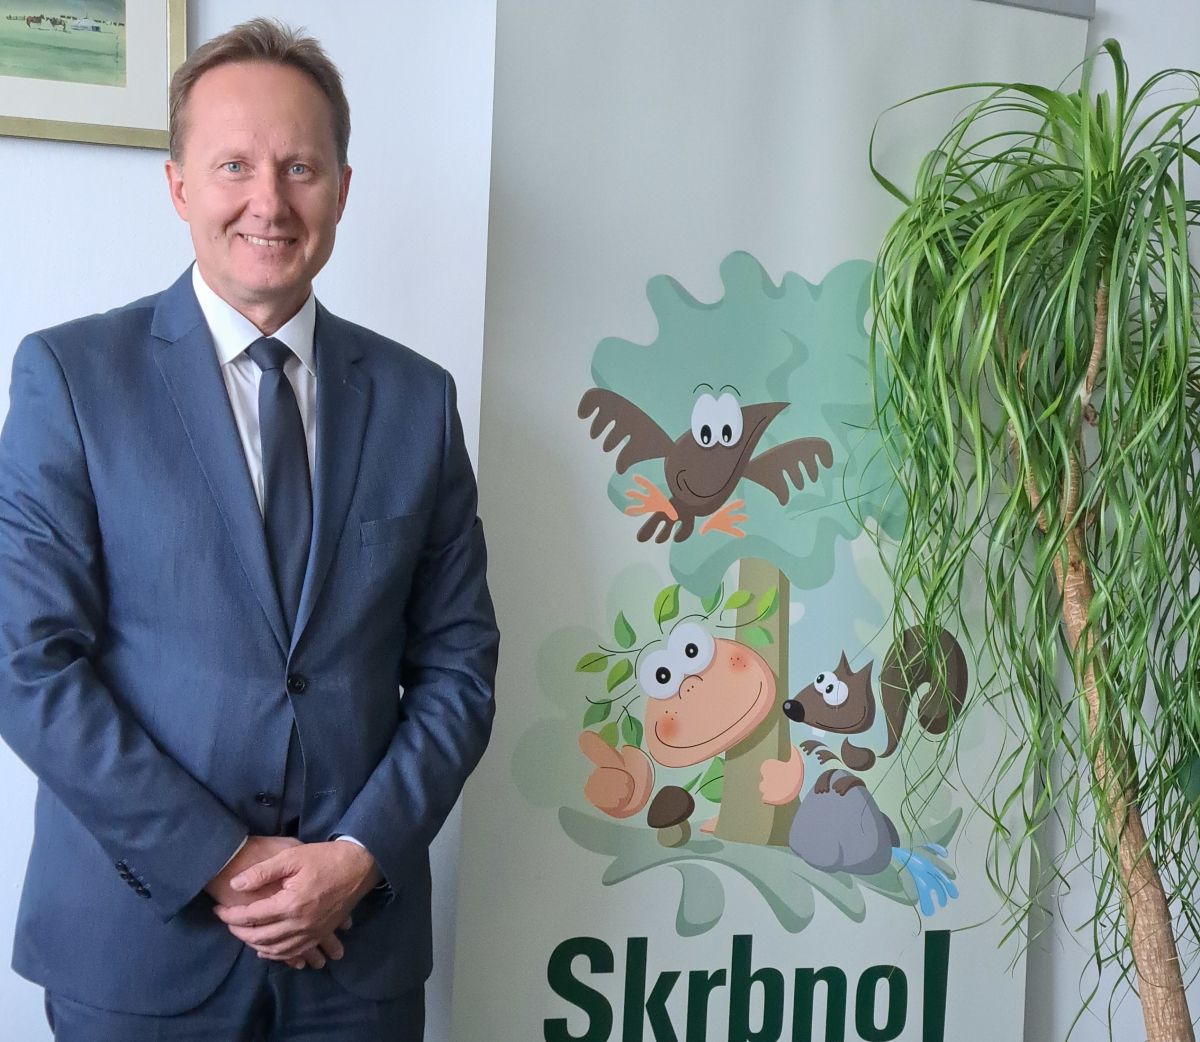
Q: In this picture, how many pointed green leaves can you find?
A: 13